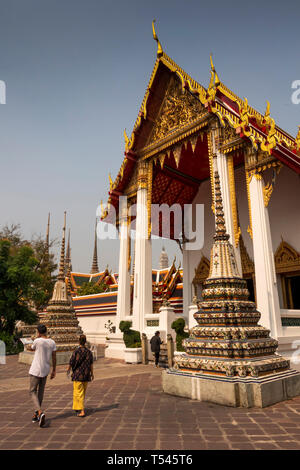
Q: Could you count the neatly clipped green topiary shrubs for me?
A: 2